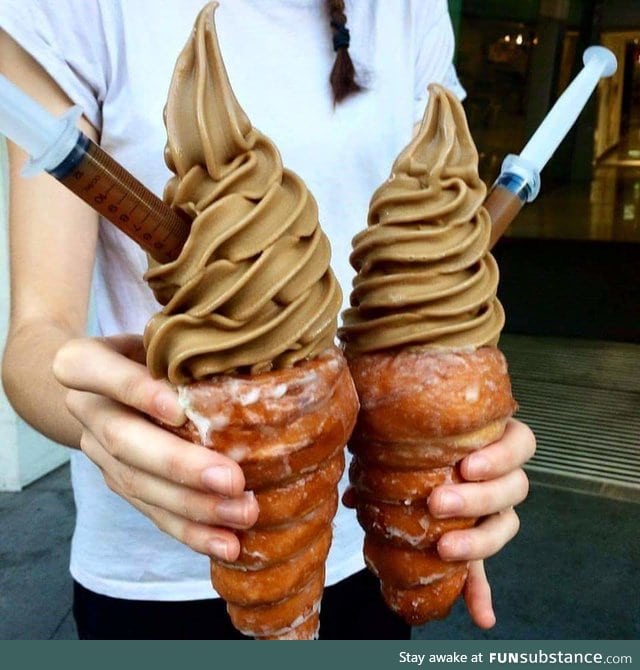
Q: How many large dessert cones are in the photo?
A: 2